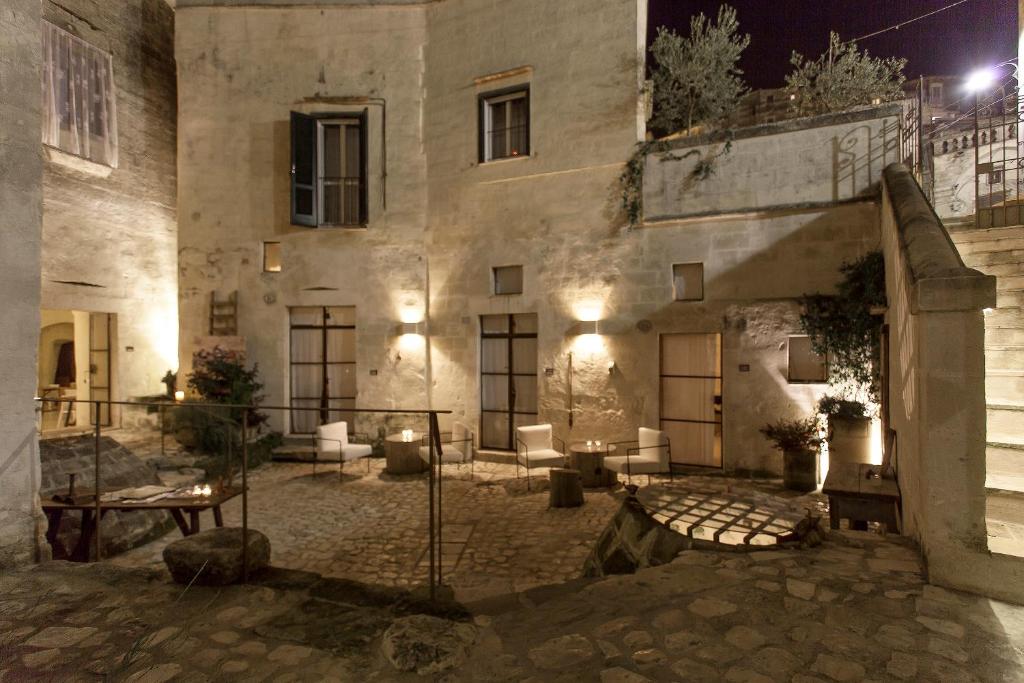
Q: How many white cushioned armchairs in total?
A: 4